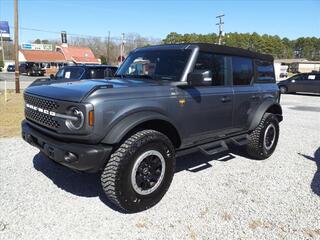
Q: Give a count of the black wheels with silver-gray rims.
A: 2